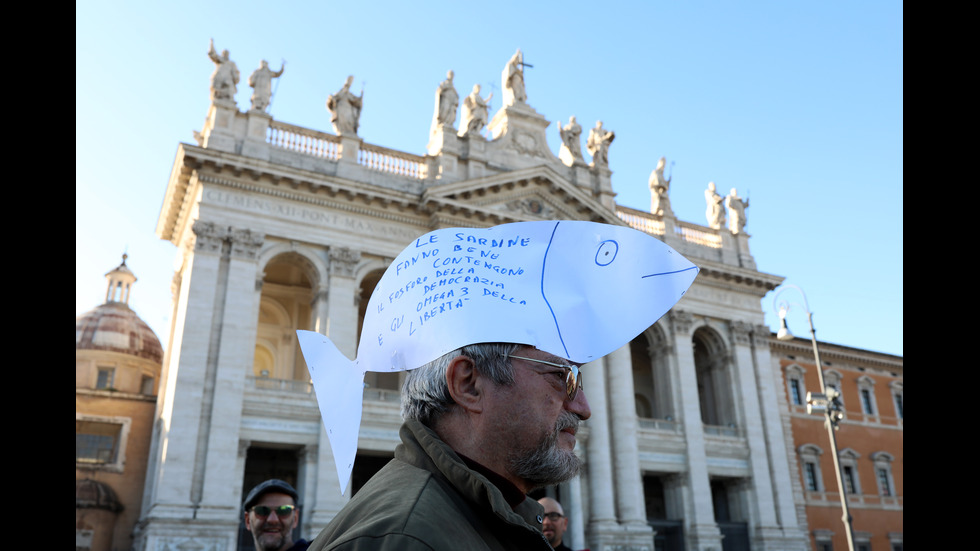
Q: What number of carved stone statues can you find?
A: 11